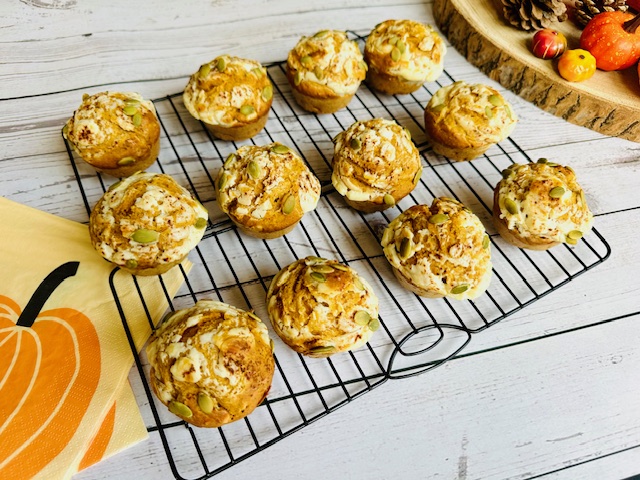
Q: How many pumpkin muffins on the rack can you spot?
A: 12